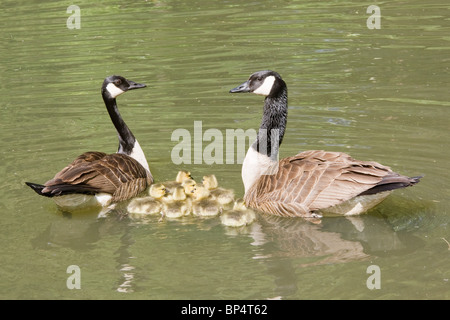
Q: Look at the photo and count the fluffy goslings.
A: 7